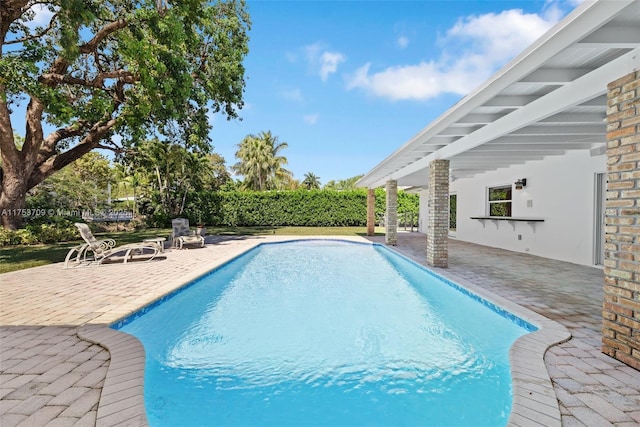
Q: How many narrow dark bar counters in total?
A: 1